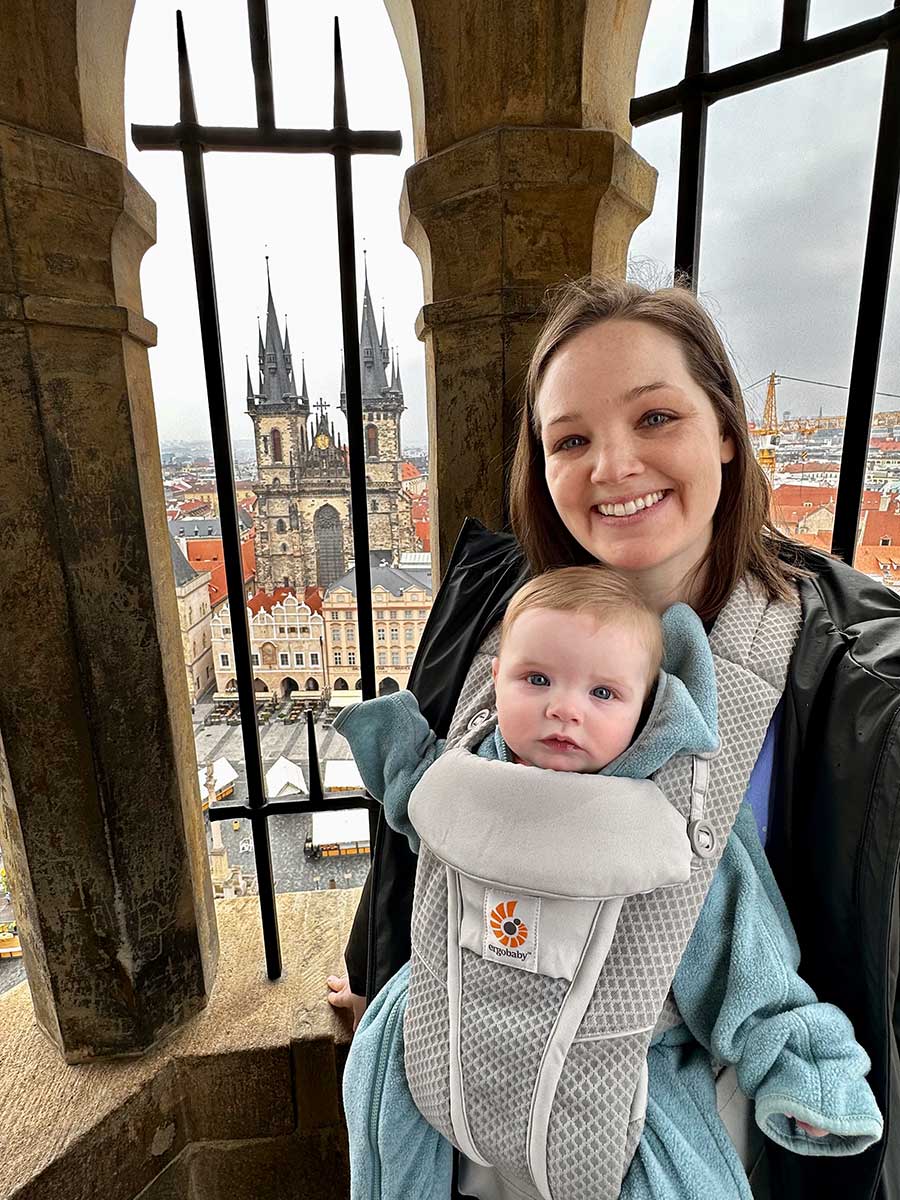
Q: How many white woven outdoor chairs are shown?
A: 0